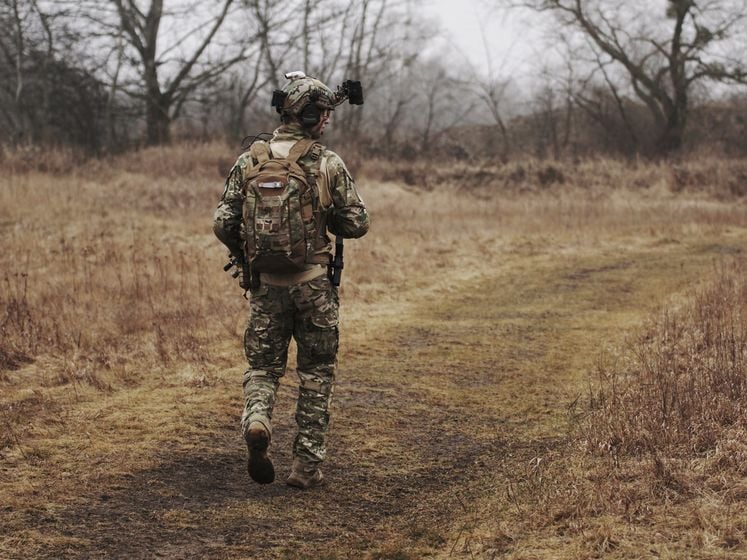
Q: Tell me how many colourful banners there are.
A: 0